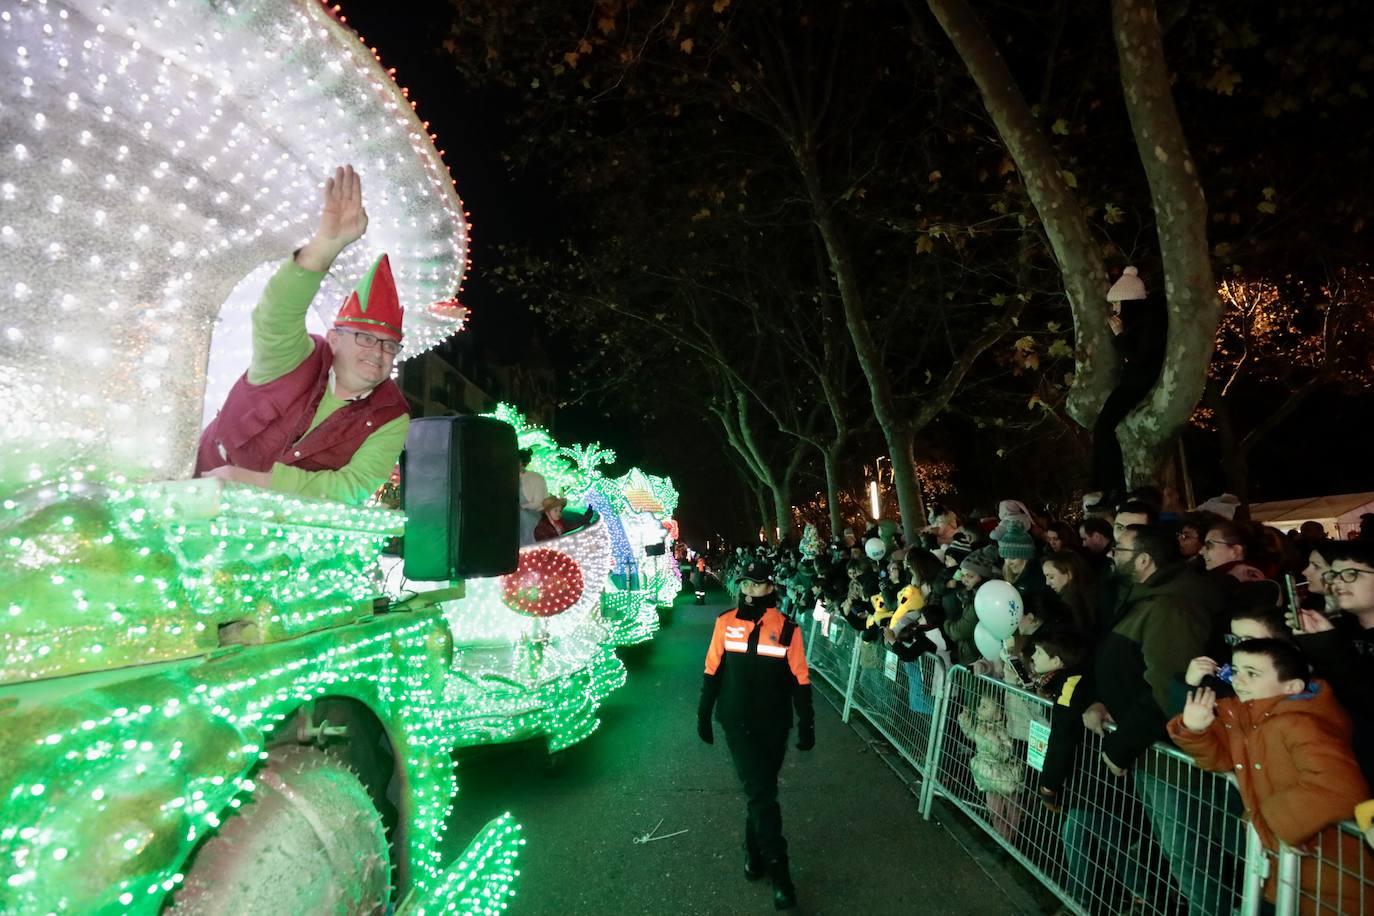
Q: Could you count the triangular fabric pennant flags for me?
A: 0